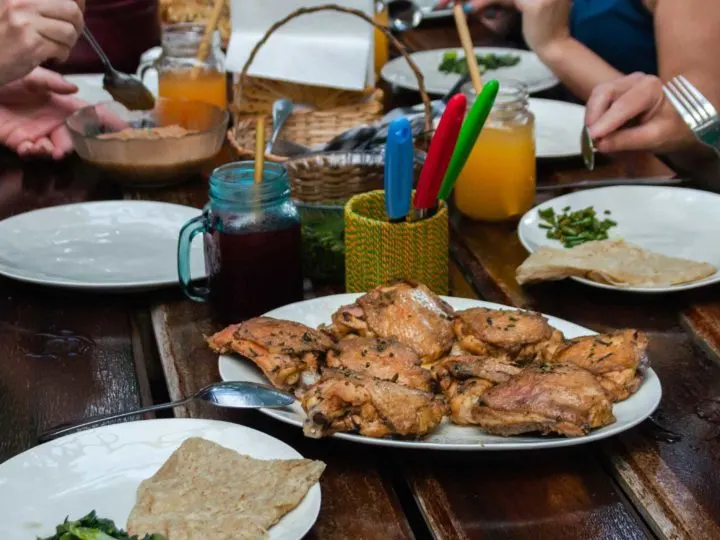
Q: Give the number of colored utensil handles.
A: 3